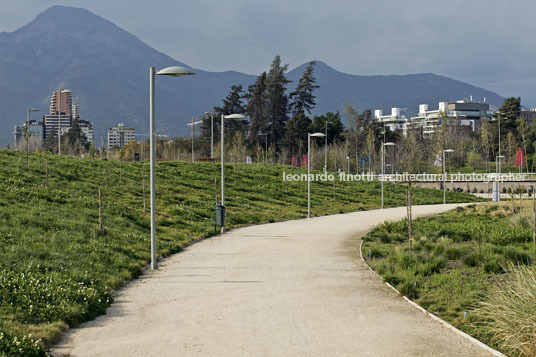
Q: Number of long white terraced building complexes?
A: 1